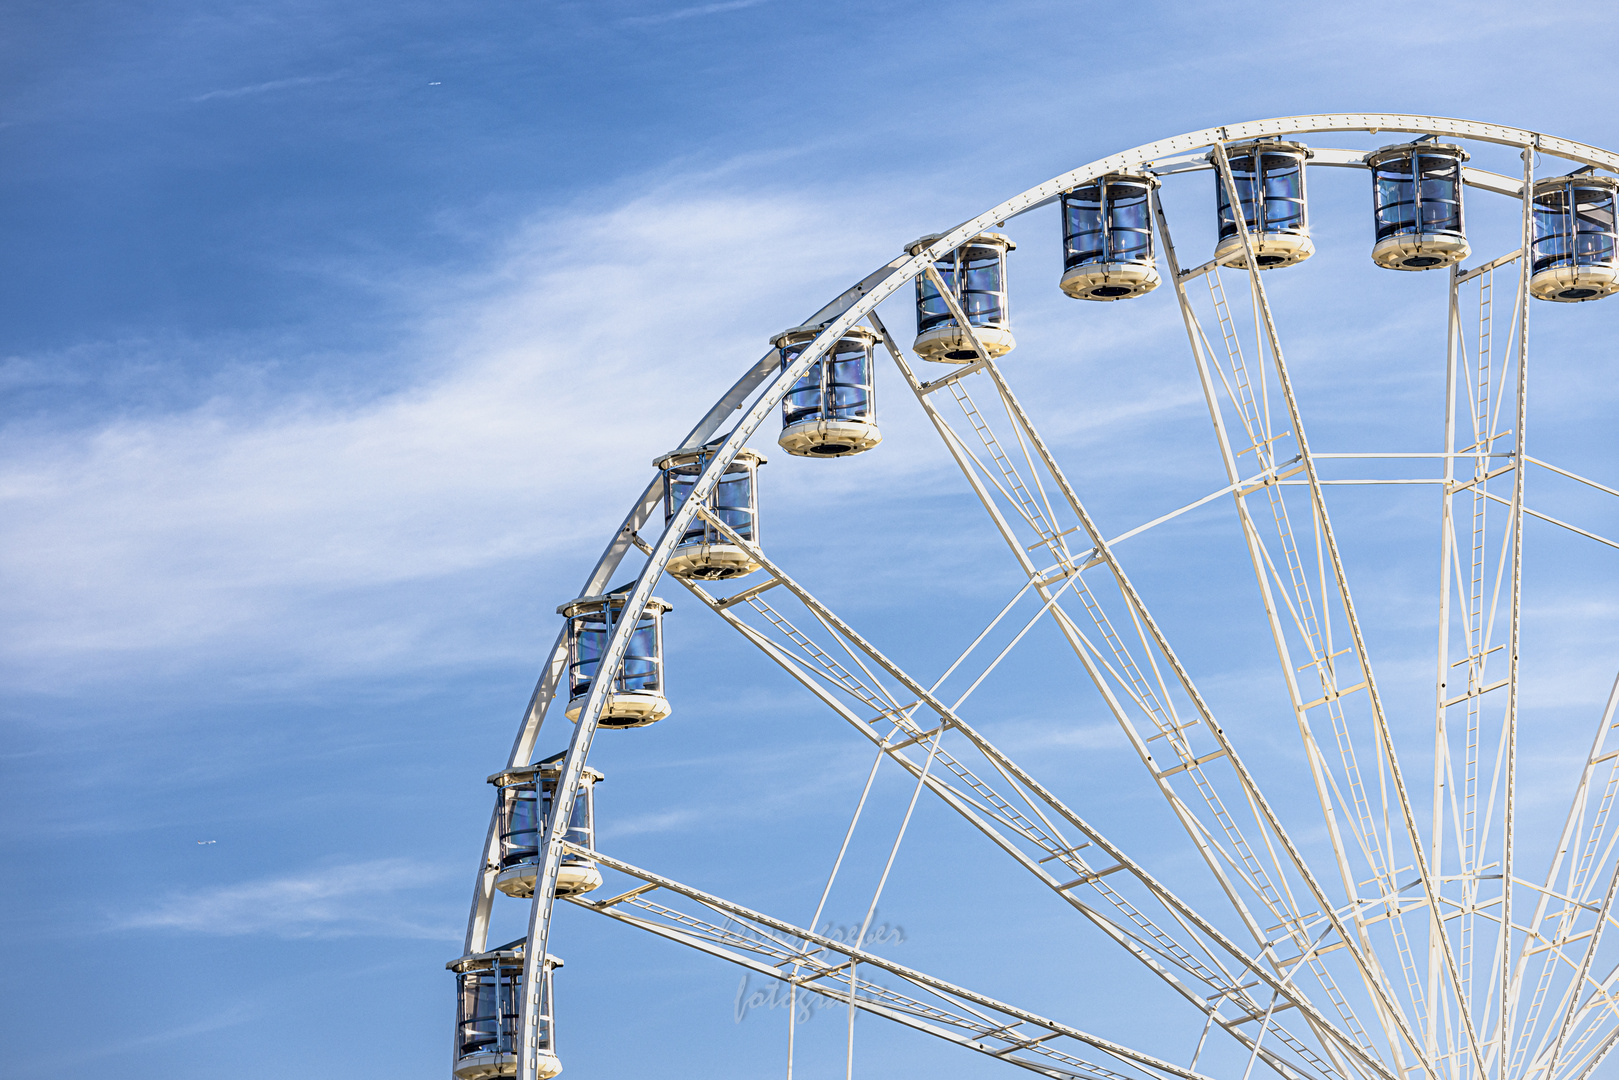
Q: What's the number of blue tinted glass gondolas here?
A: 10